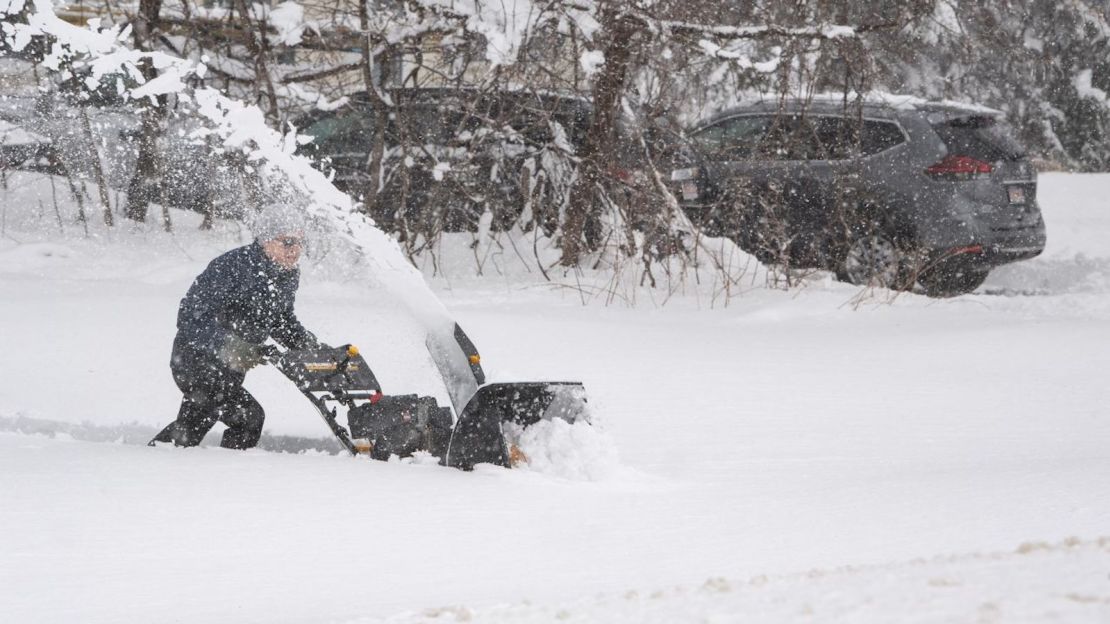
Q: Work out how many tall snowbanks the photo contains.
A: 0